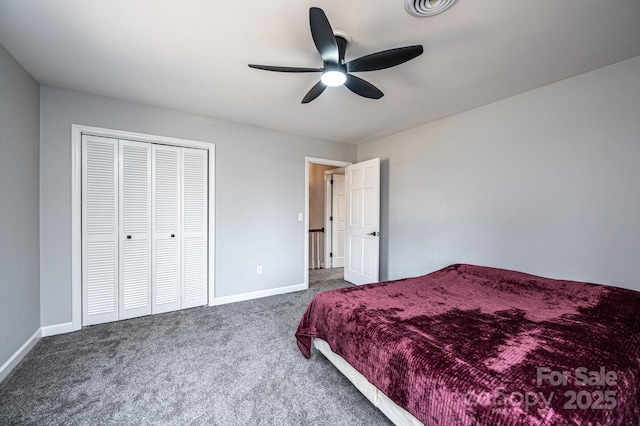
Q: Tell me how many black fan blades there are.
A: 5